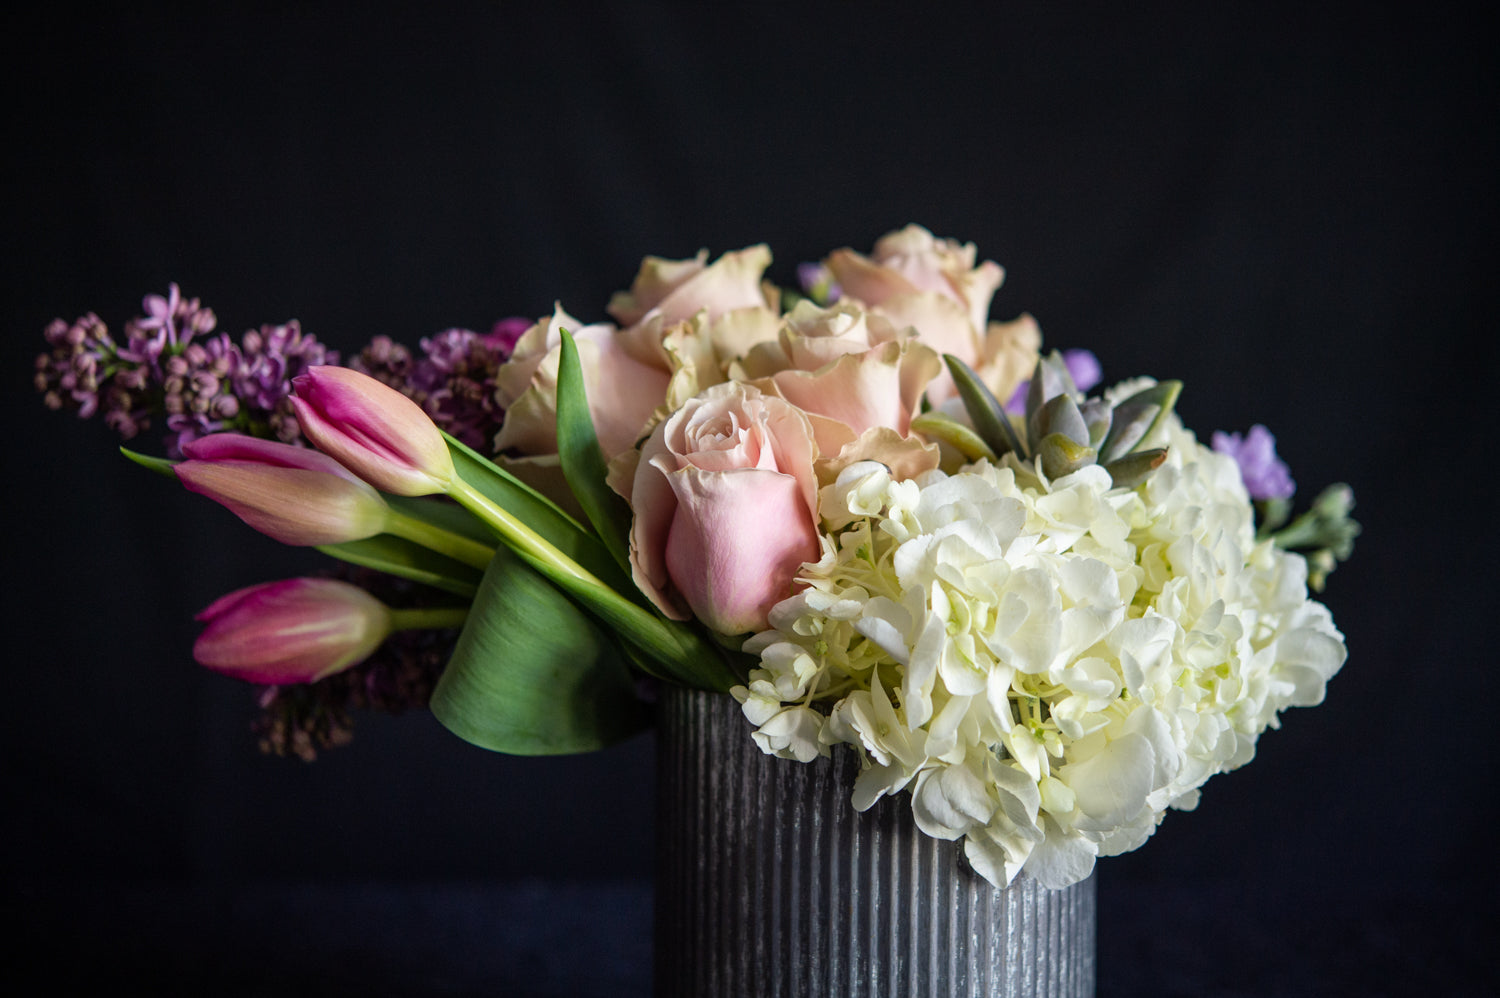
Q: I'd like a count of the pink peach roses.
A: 5